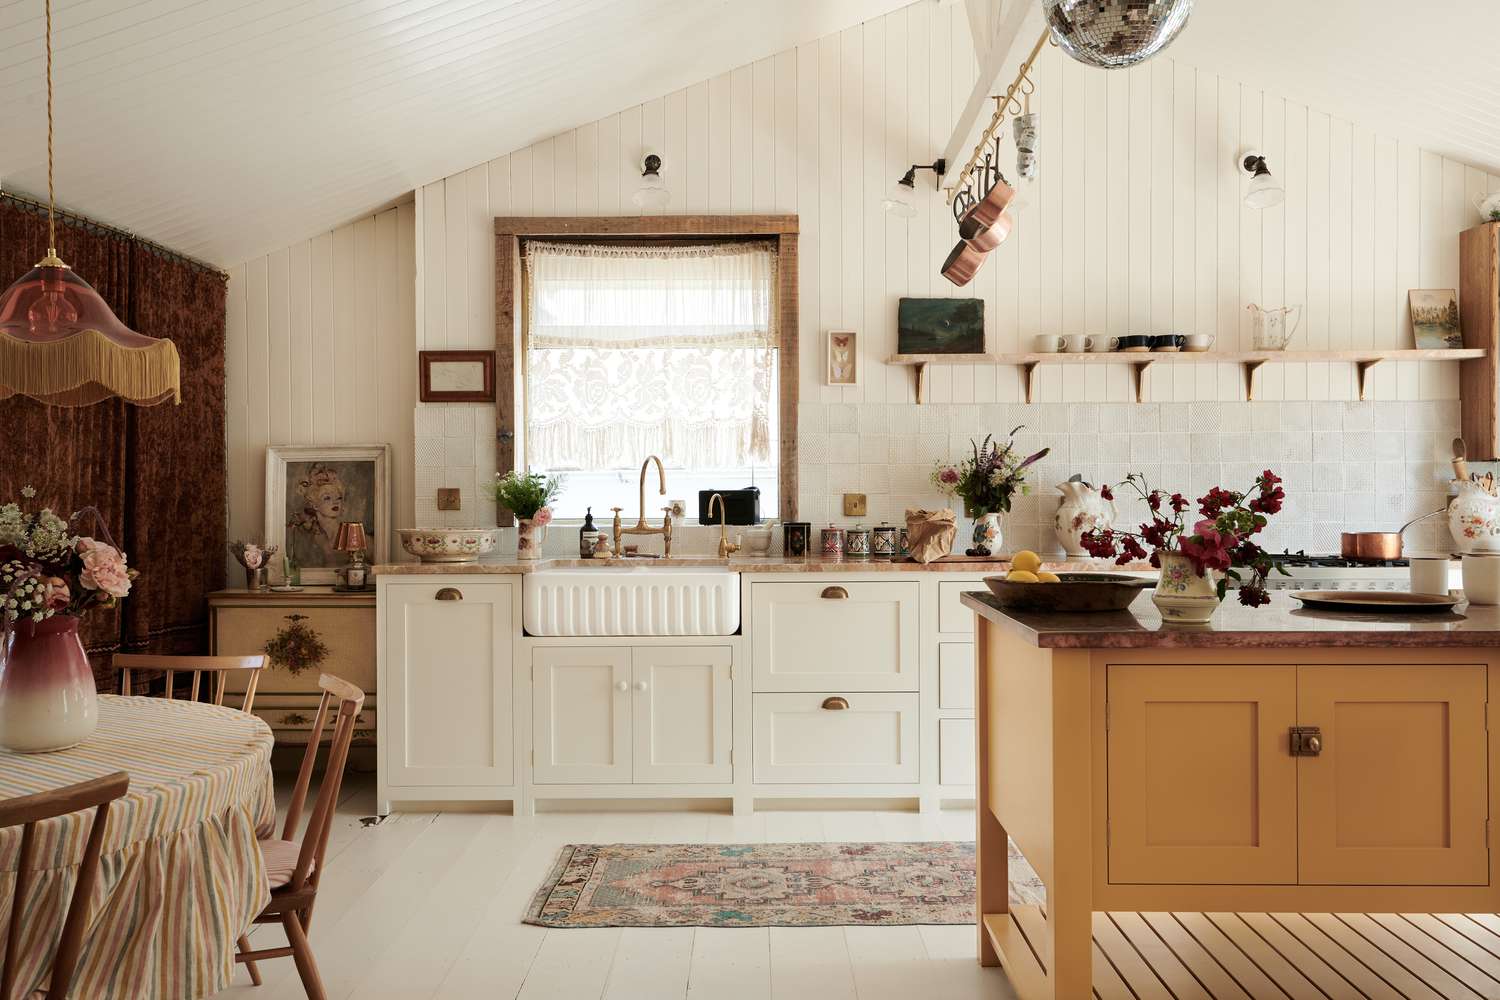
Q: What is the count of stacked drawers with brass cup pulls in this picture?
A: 2